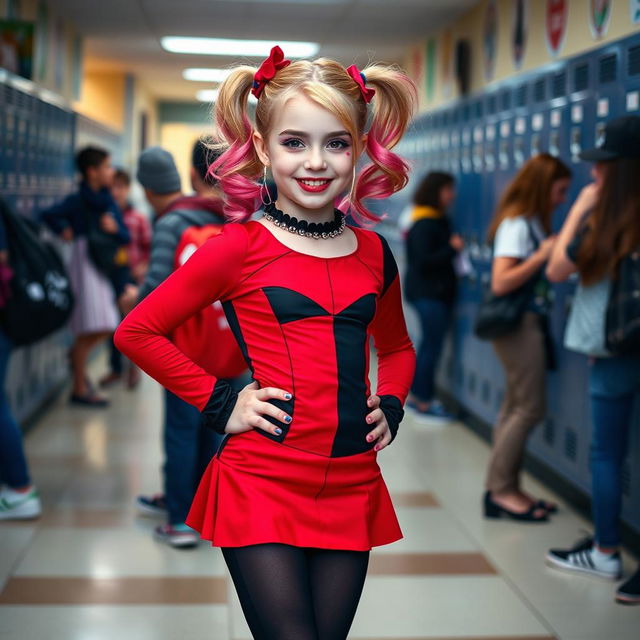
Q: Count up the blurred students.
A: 8